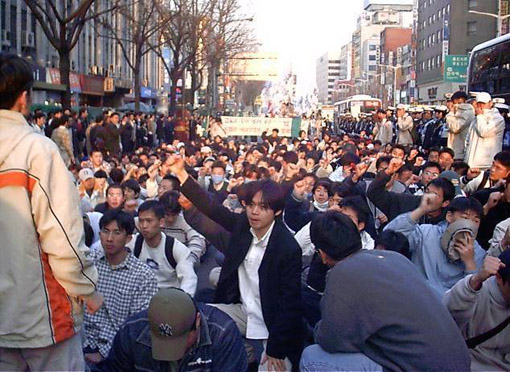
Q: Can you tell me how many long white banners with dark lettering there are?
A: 1